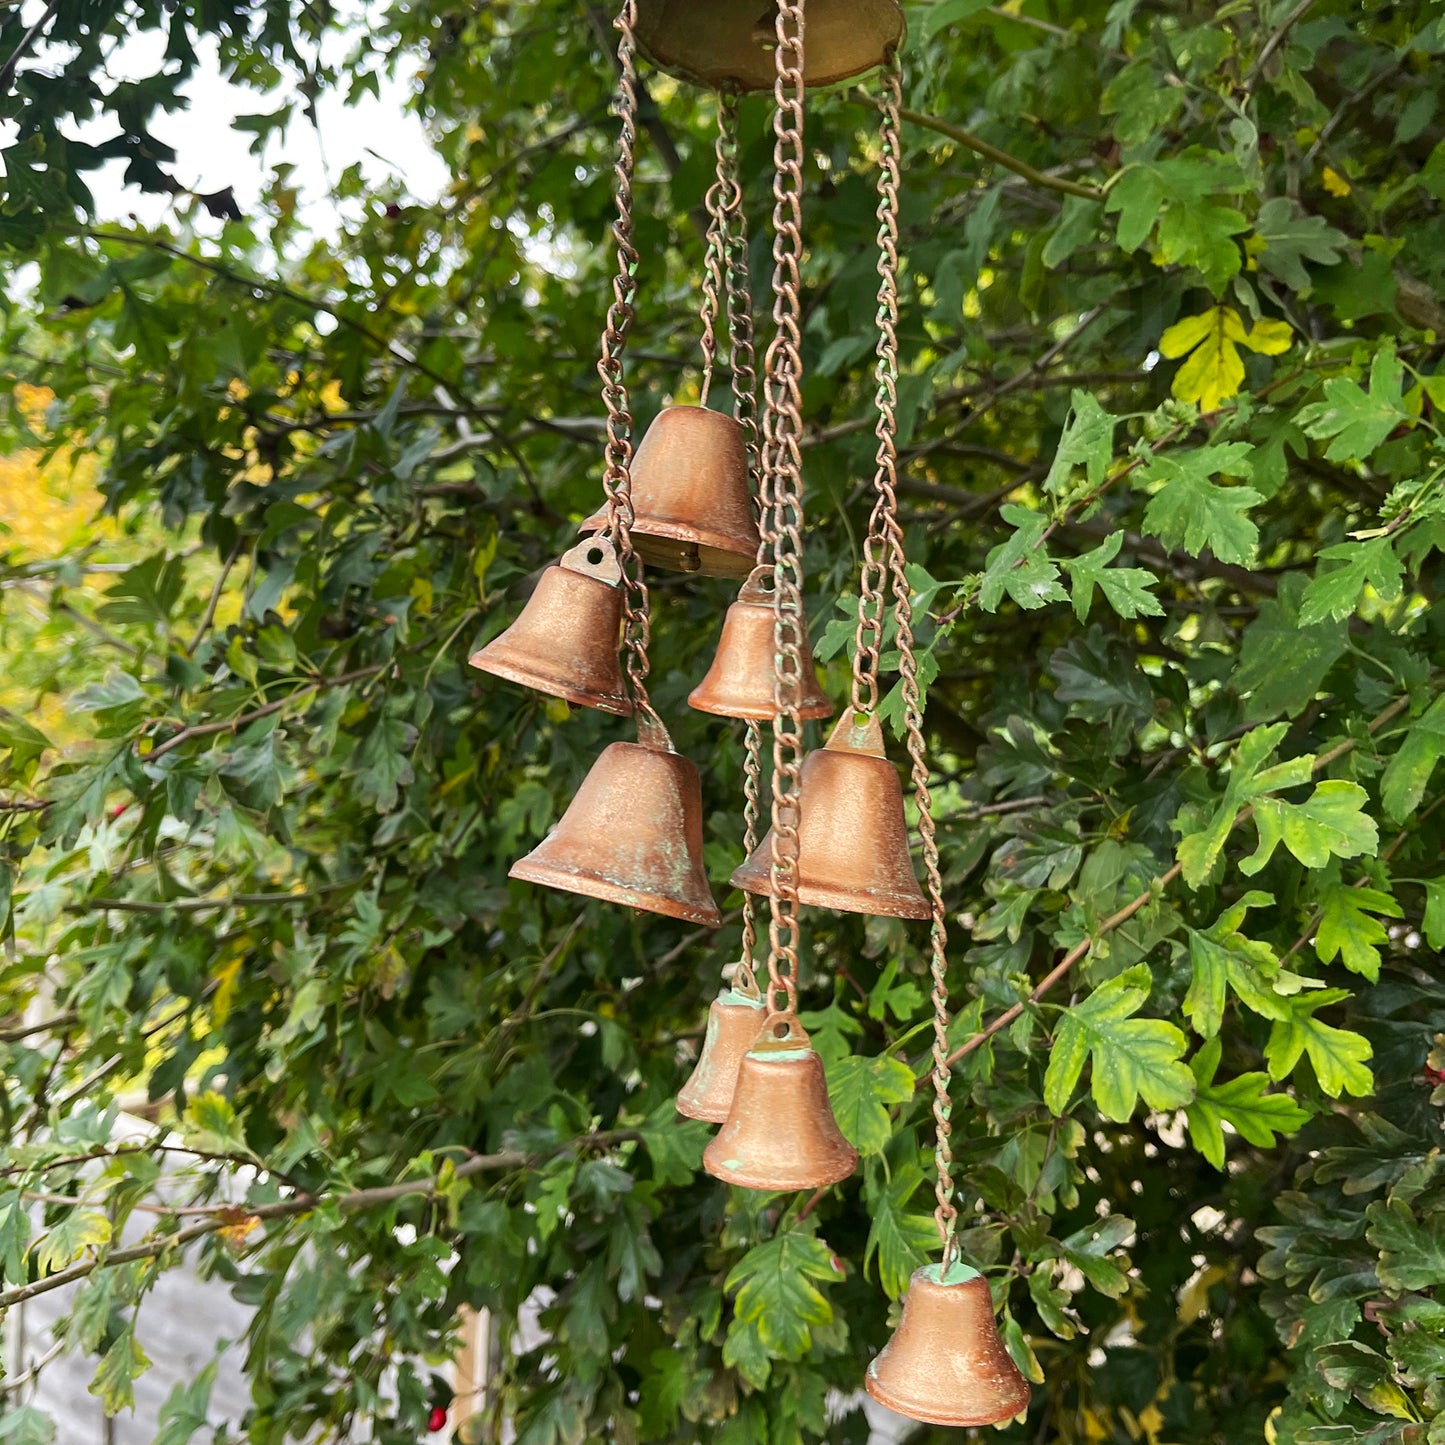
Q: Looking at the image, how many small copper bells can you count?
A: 8